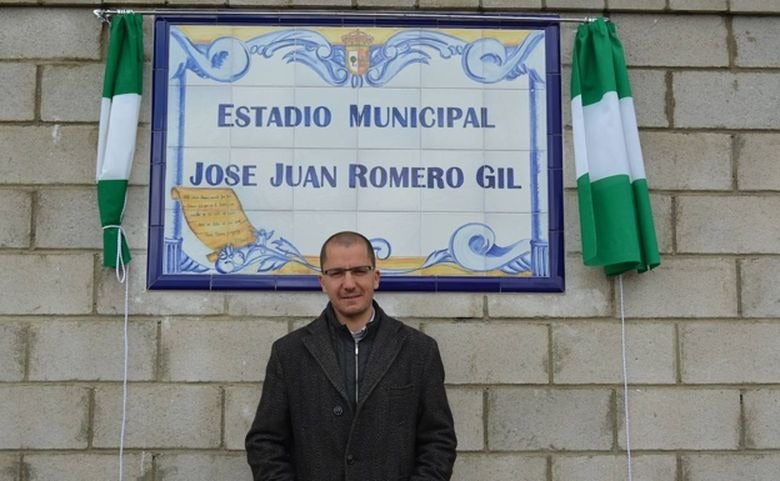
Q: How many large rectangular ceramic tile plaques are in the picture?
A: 1